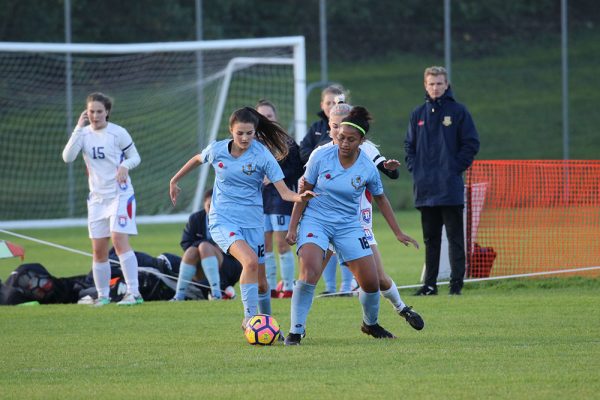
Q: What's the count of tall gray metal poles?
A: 5